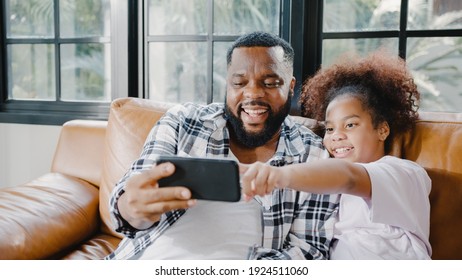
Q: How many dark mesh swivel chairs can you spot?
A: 0